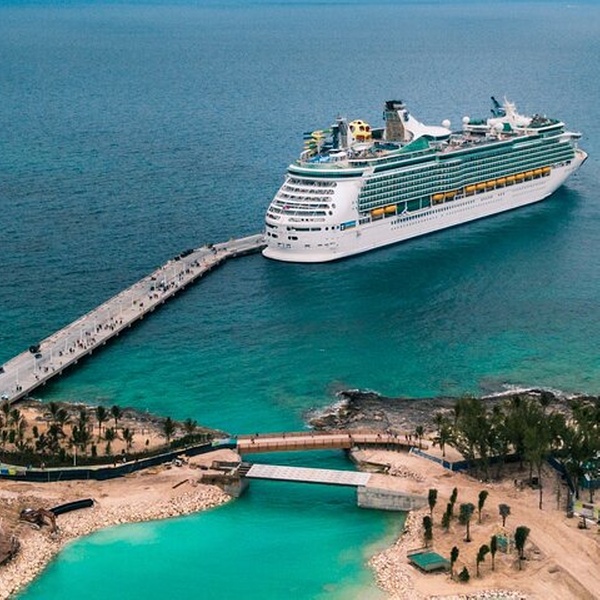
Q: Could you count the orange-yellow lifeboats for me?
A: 13